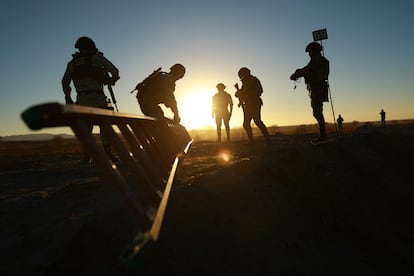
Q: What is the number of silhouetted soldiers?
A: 7